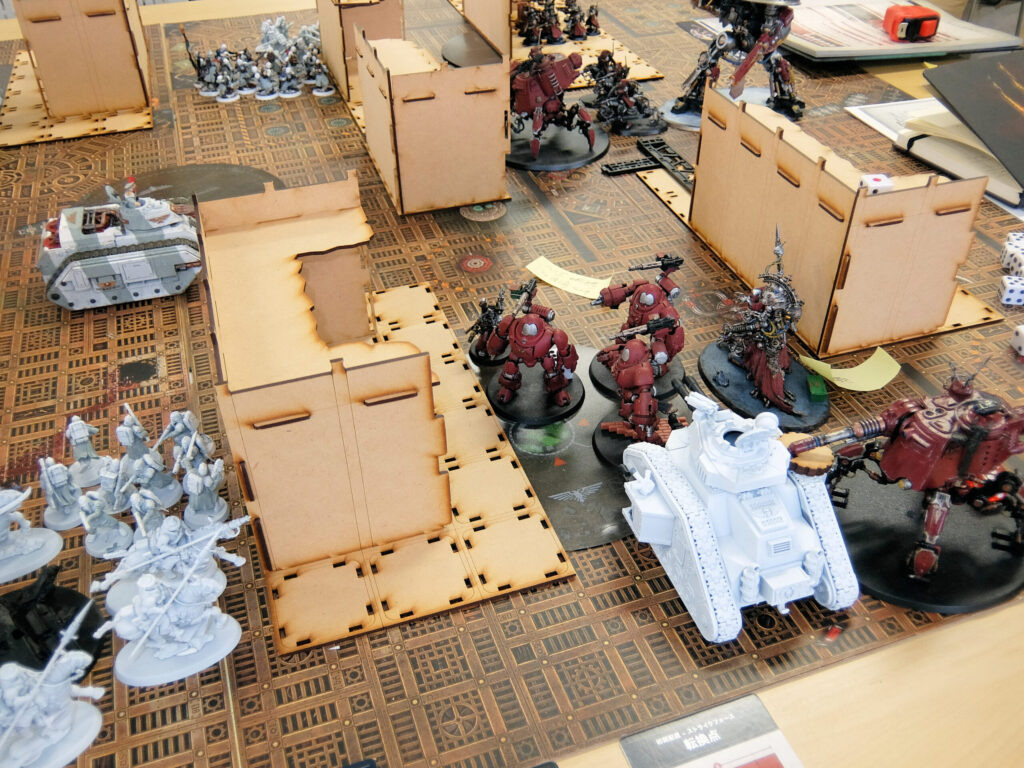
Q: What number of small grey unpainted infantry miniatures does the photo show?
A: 10